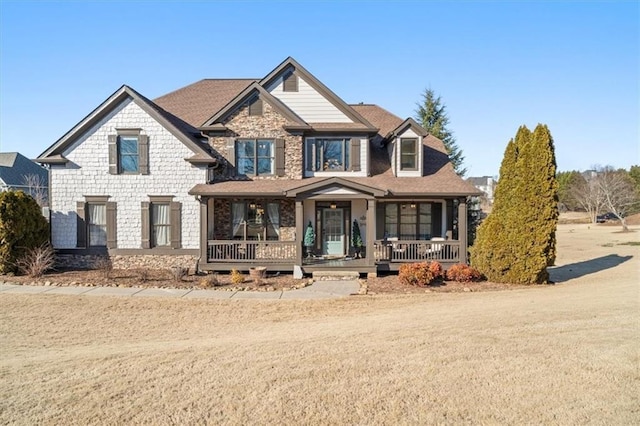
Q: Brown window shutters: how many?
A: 12